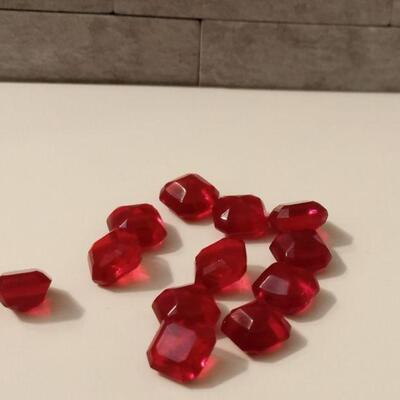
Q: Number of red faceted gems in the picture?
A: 12